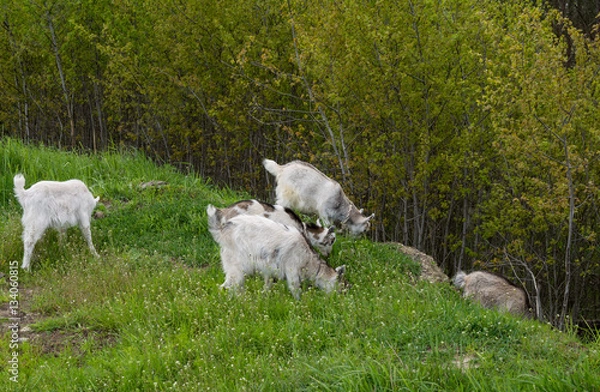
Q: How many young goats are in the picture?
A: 5